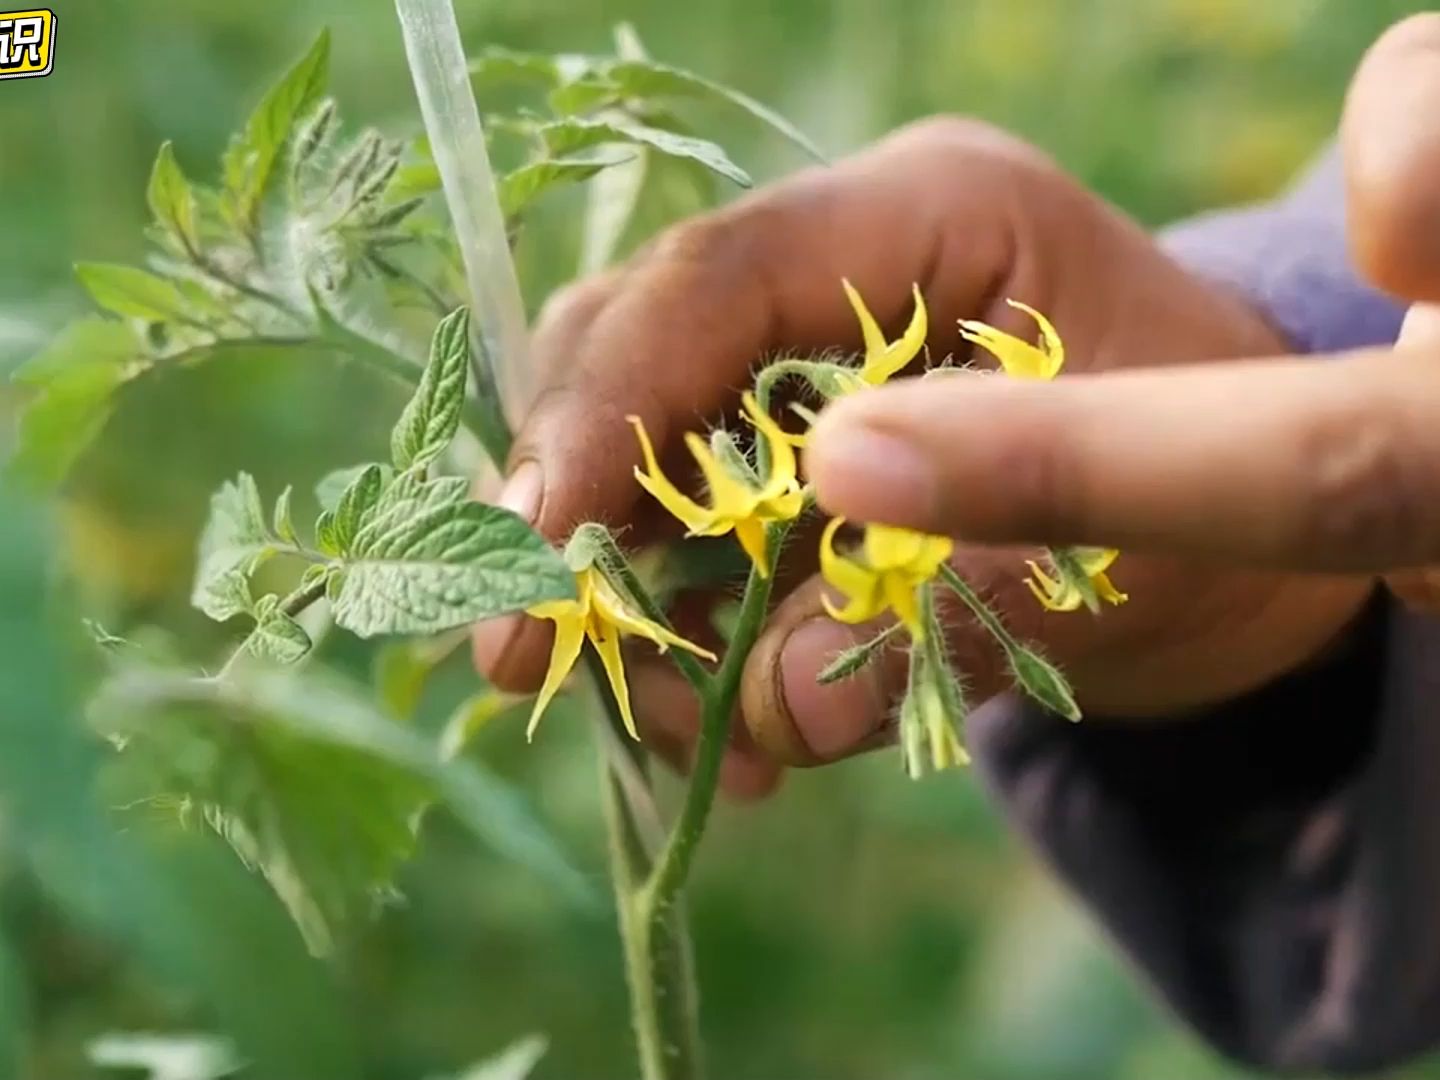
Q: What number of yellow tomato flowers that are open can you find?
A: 6